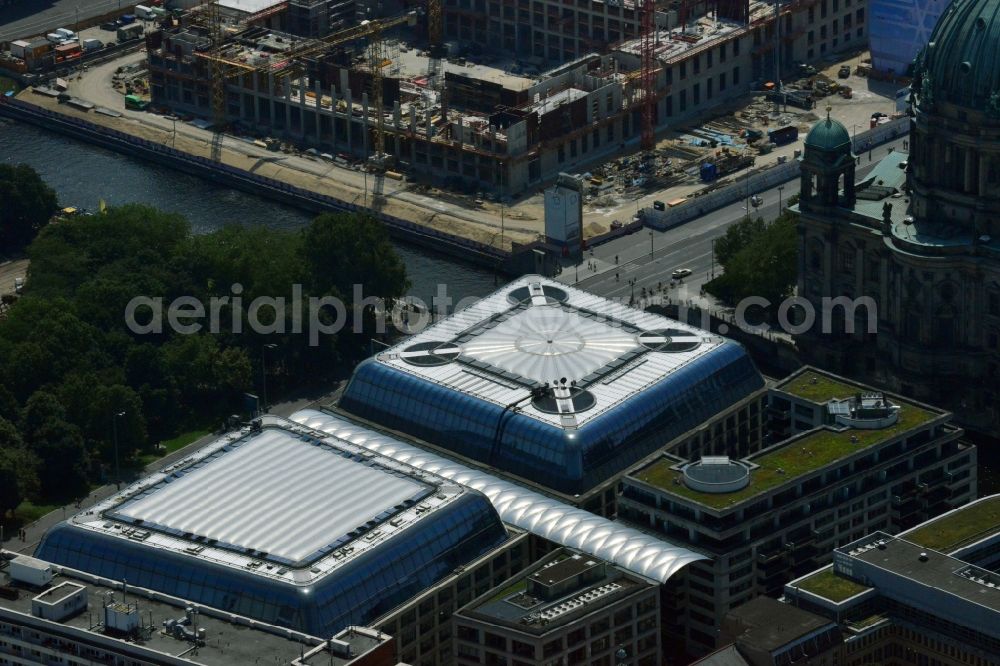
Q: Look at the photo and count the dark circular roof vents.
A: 4